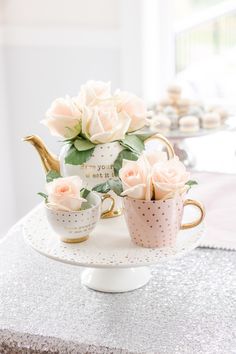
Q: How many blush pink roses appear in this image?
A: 8